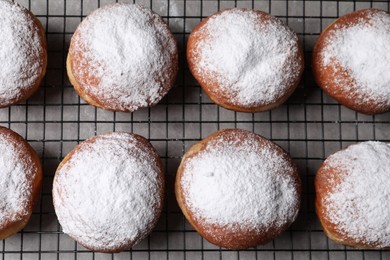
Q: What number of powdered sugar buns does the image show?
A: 8